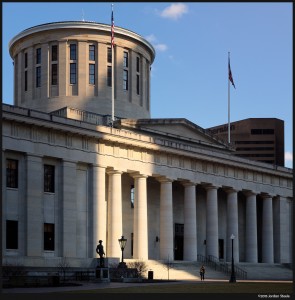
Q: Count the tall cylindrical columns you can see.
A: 8